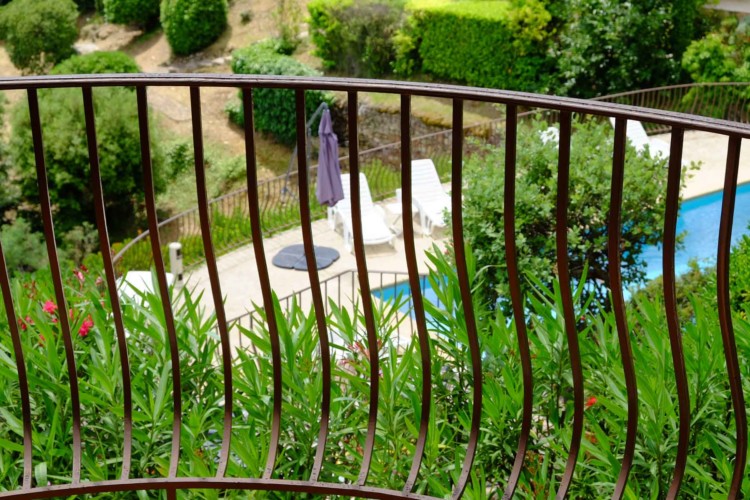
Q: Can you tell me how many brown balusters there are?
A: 15